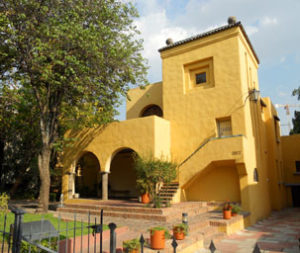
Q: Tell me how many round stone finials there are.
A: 2